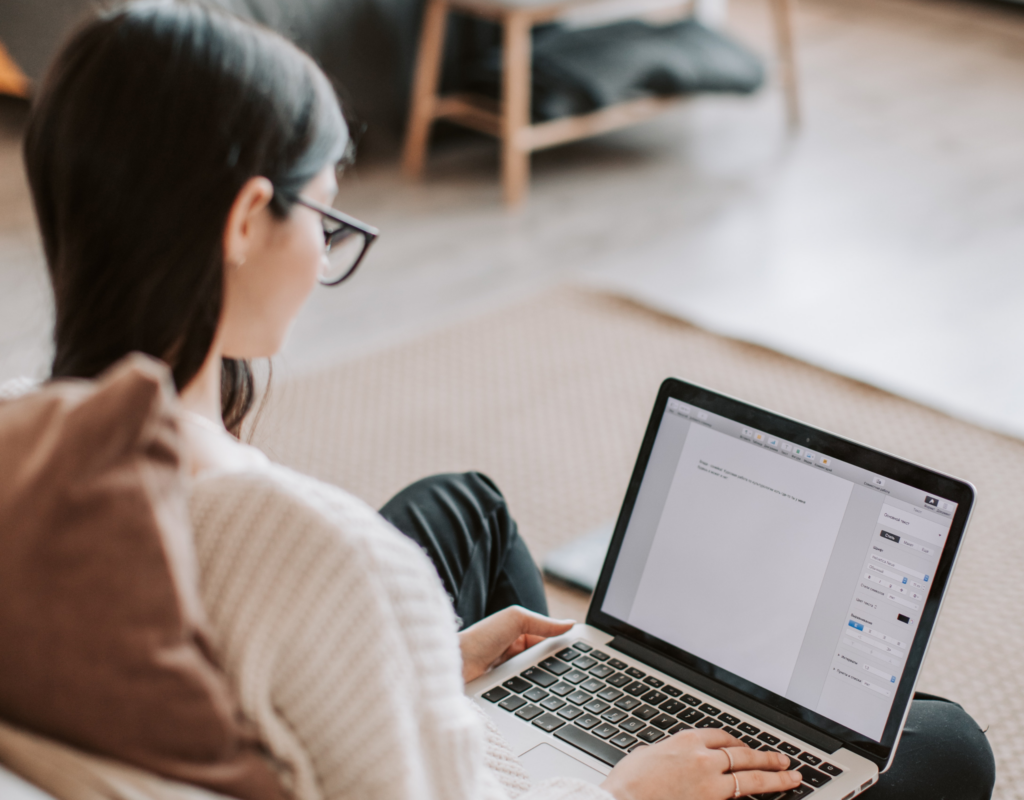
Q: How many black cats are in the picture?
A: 0